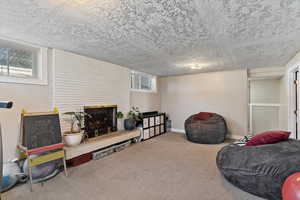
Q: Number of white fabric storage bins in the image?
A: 8